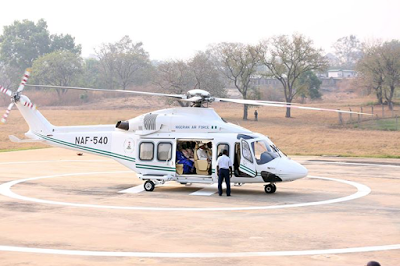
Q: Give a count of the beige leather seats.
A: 2